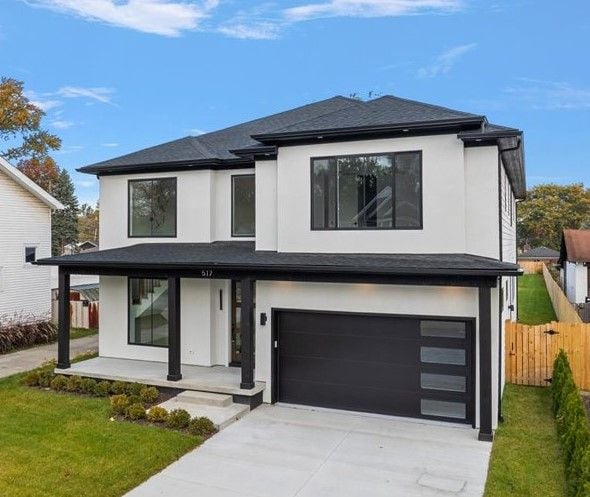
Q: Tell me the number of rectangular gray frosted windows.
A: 4